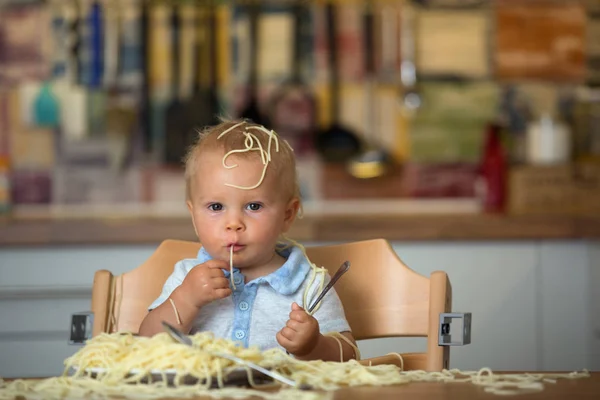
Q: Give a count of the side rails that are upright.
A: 2